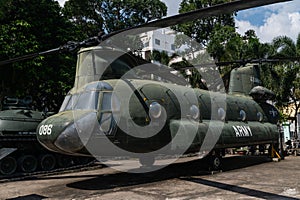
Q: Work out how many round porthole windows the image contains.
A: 5